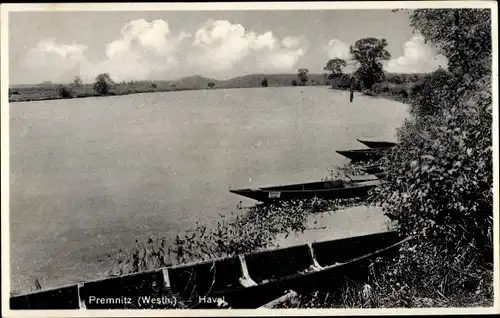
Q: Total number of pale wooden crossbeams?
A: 4